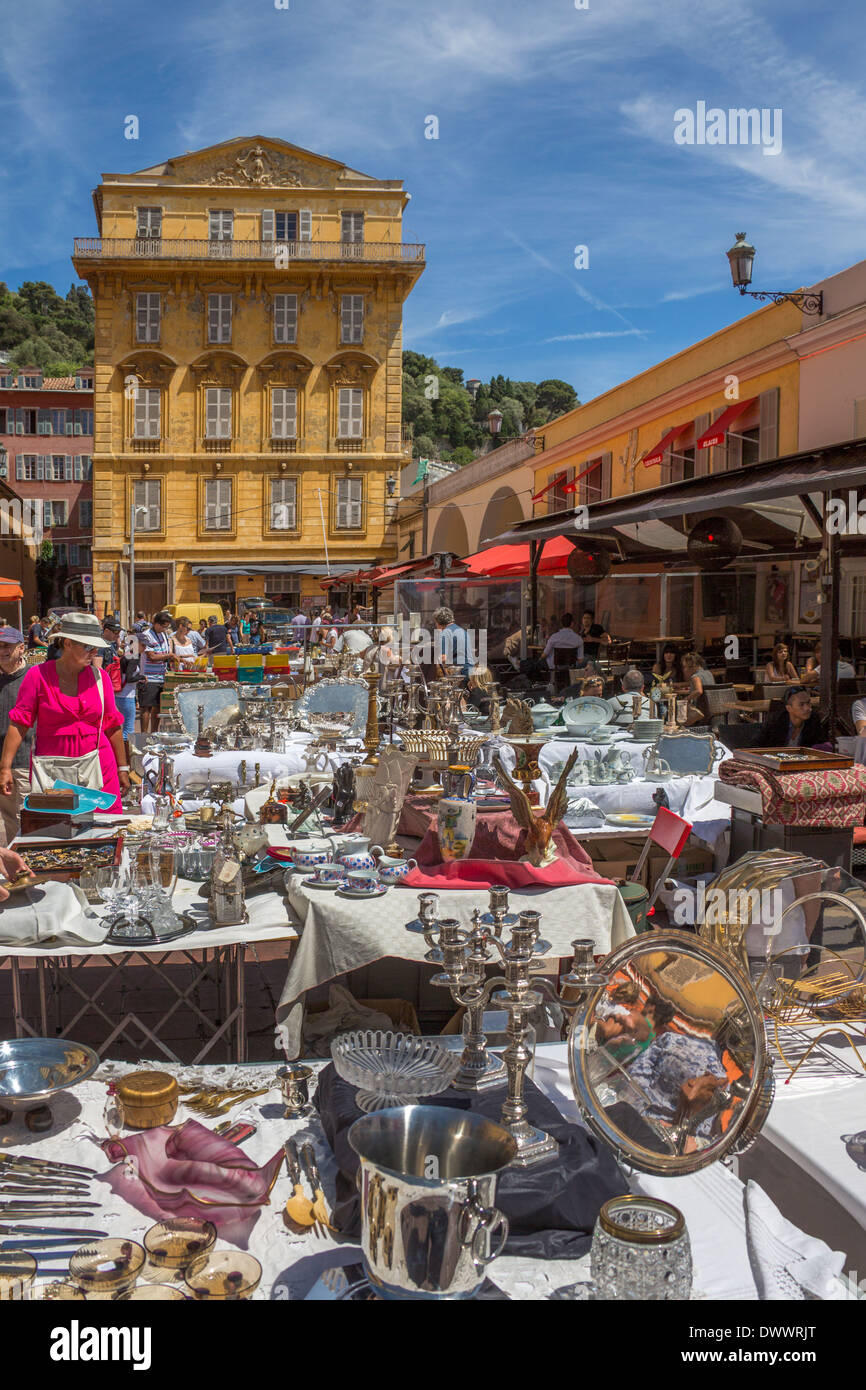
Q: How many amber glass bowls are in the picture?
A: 6